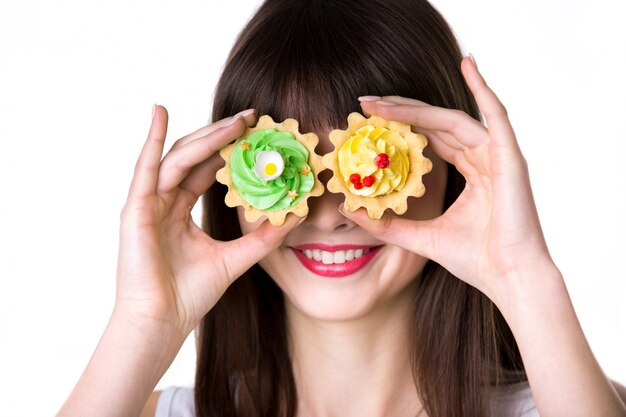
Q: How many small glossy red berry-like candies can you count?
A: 4